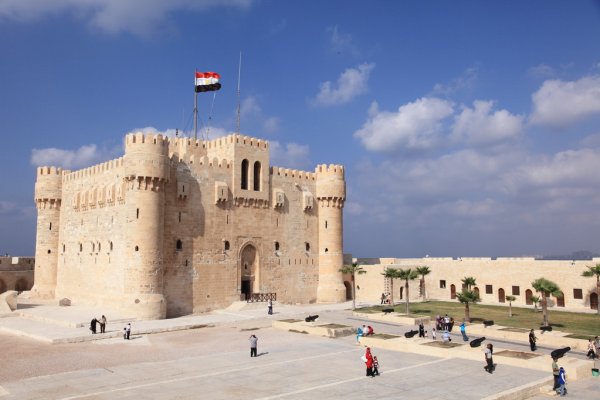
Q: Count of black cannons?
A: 7